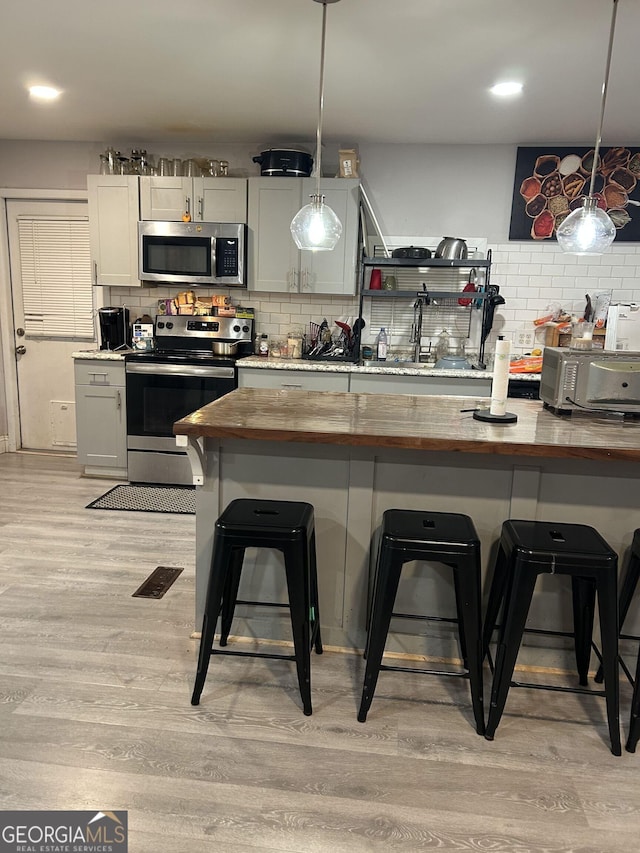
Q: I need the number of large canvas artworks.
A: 1